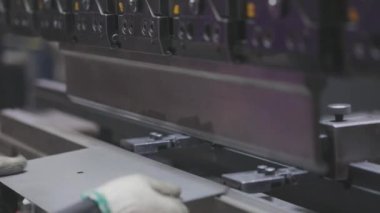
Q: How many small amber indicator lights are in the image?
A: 5